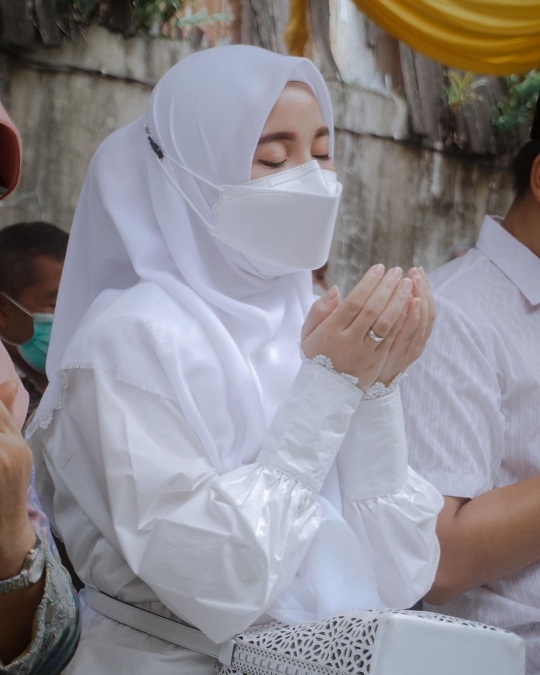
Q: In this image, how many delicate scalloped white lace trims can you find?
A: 2